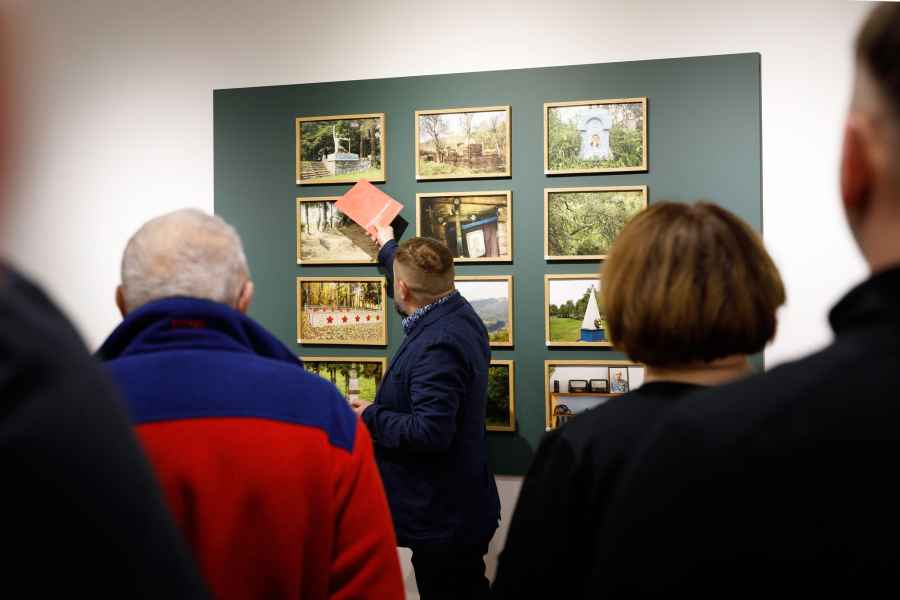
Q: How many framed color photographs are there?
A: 12